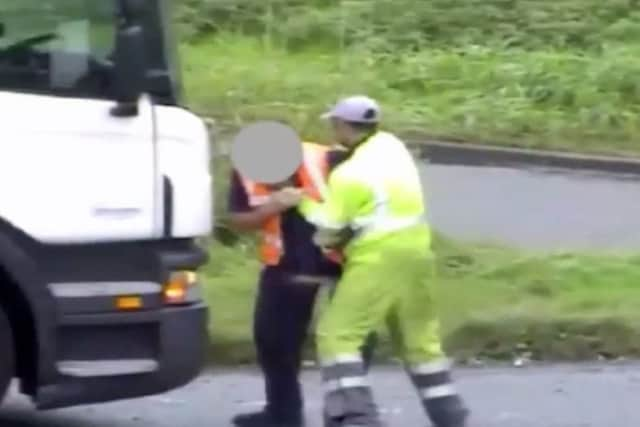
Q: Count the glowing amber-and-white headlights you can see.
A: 1